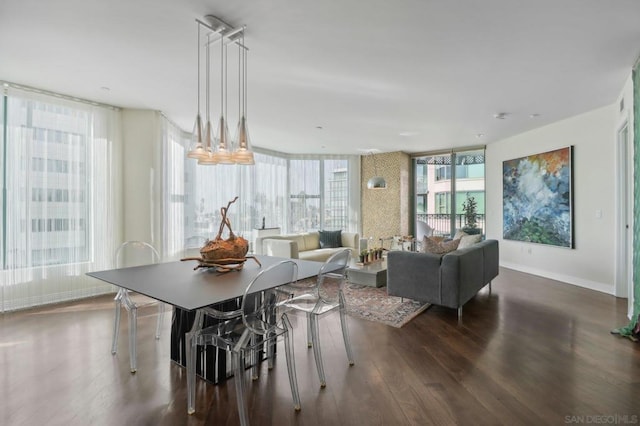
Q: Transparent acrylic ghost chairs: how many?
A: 3